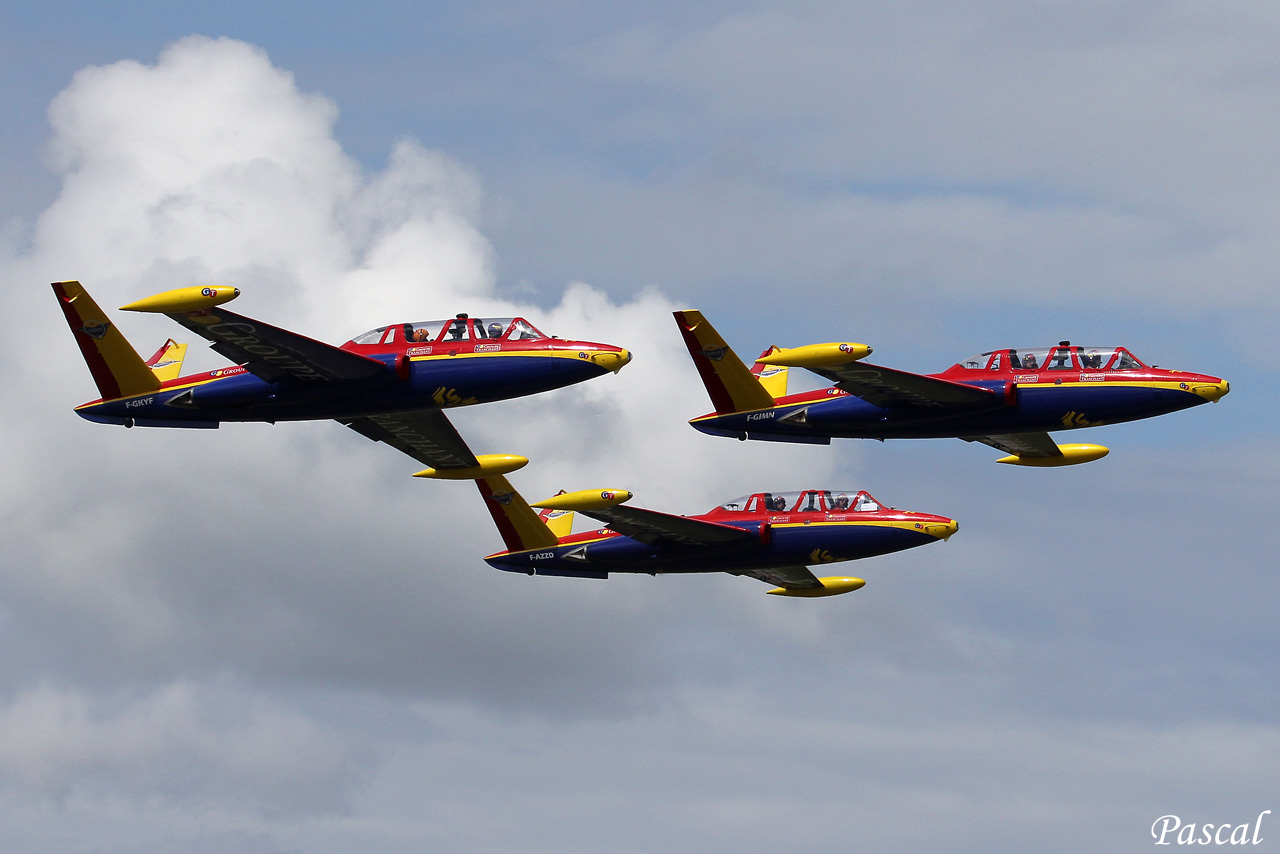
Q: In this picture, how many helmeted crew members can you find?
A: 6